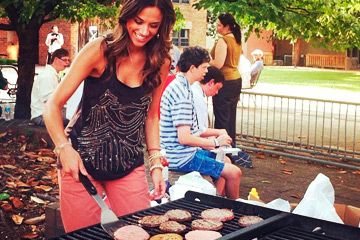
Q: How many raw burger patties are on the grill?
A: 2